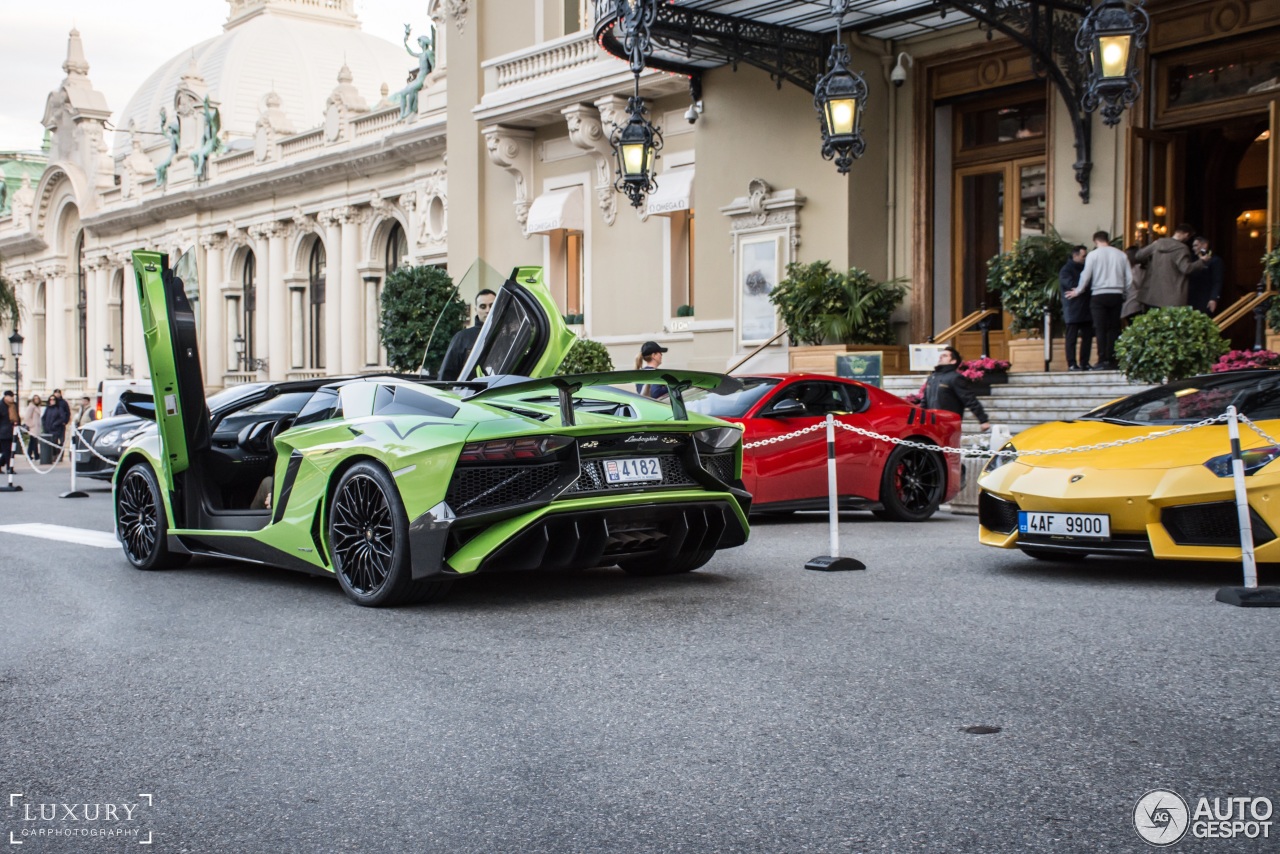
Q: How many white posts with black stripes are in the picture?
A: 4